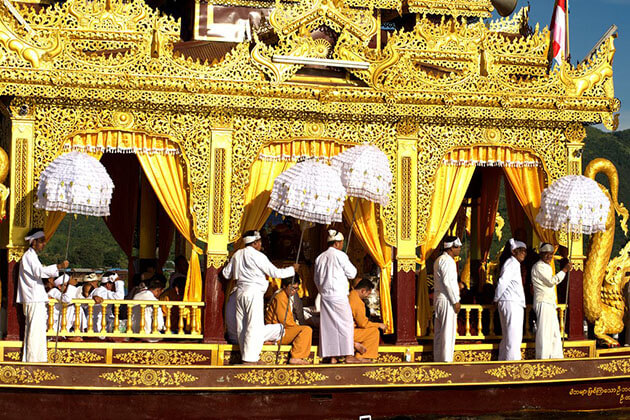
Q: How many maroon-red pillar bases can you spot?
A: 4